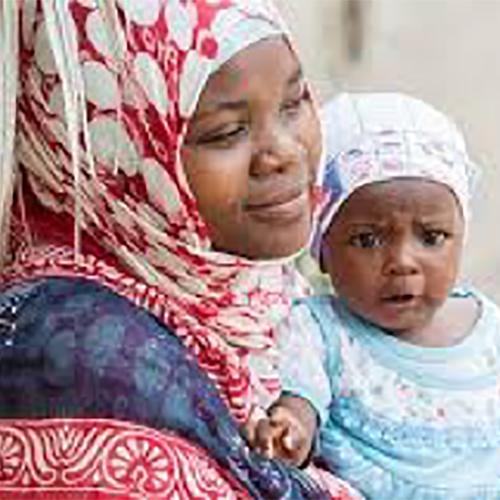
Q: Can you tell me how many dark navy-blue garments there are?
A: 1